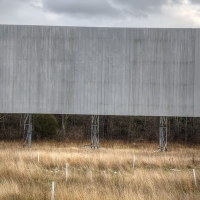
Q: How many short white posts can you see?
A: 5